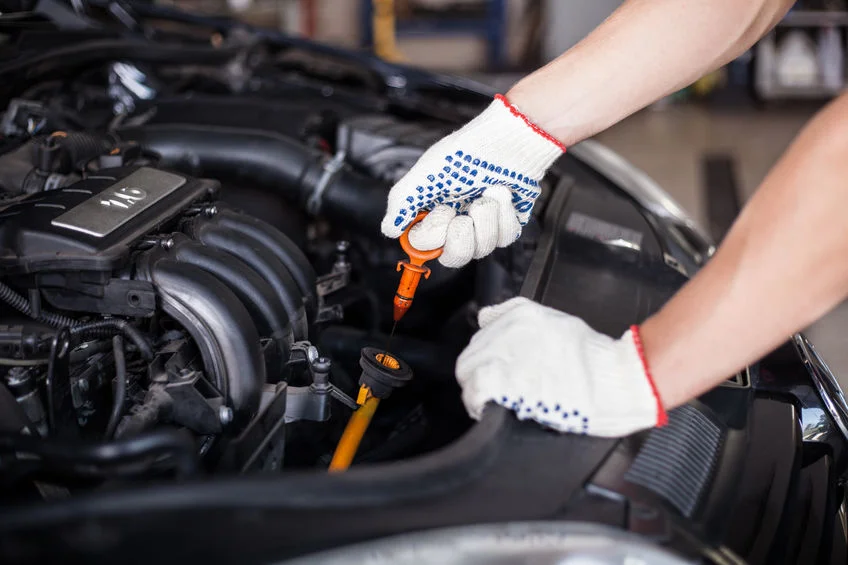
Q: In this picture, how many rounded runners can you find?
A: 4